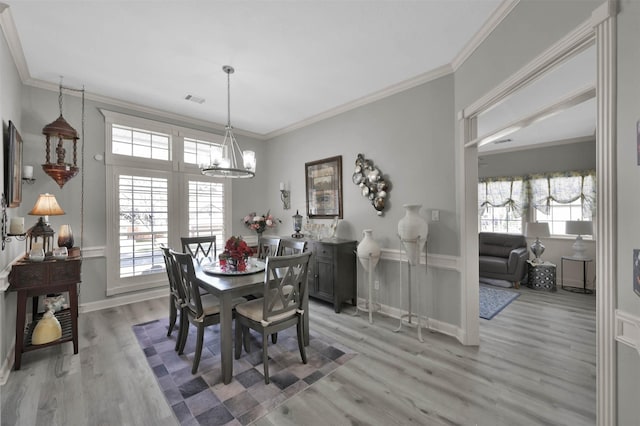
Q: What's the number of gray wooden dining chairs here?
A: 6